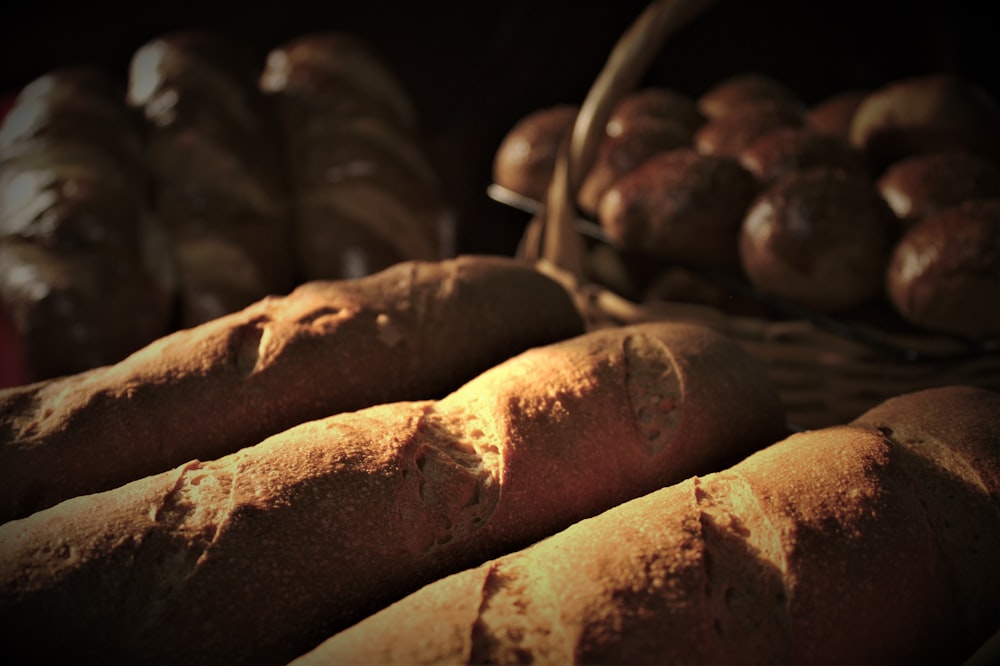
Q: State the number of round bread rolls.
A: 12